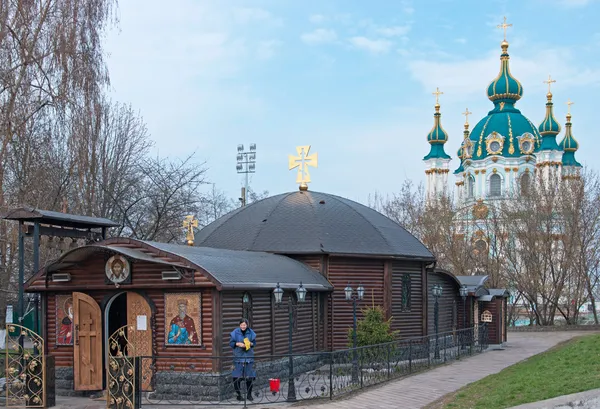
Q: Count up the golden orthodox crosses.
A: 7